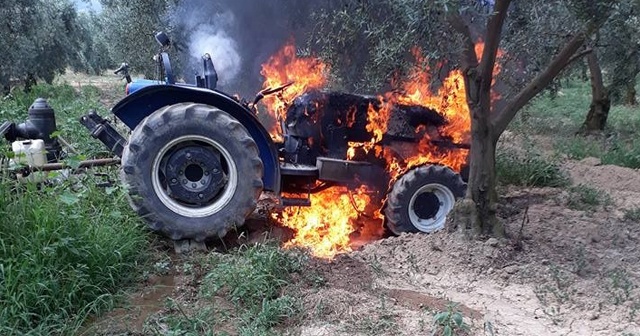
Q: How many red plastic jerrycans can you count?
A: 0